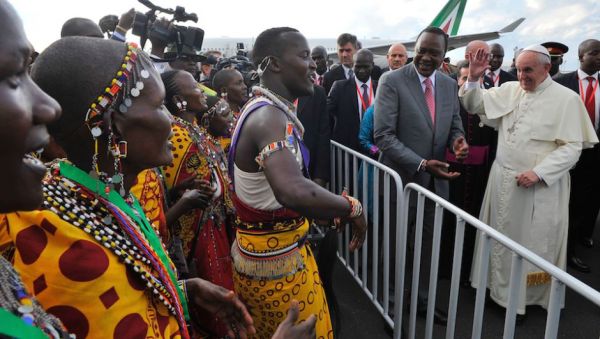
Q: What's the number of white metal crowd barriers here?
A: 2